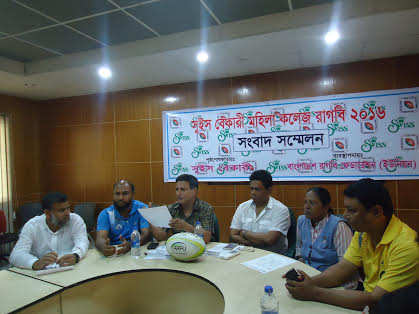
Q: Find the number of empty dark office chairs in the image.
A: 2